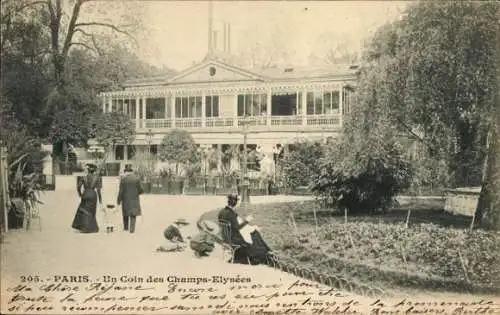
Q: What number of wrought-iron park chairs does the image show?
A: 1